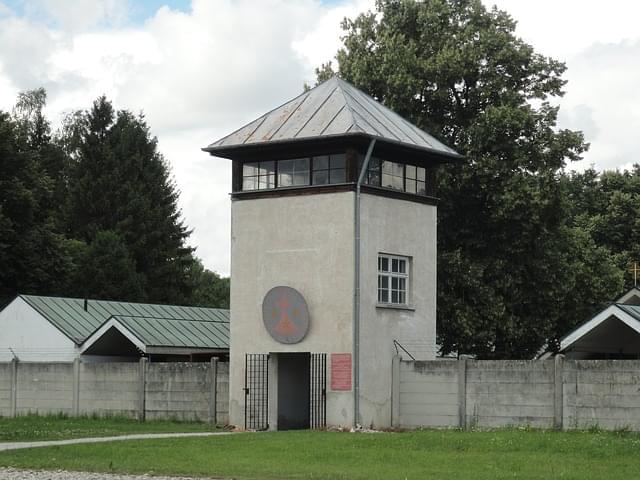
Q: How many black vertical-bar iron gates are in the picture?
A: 2